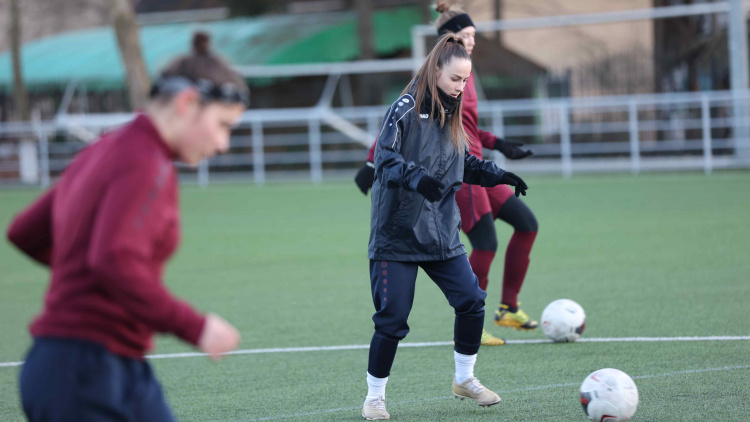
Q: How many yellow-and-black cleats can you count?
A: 2